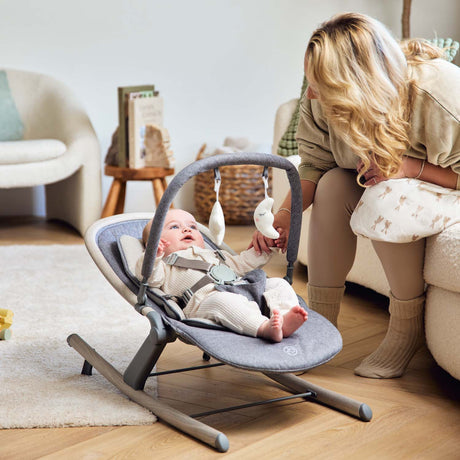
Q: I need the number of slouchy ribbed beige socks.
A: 2